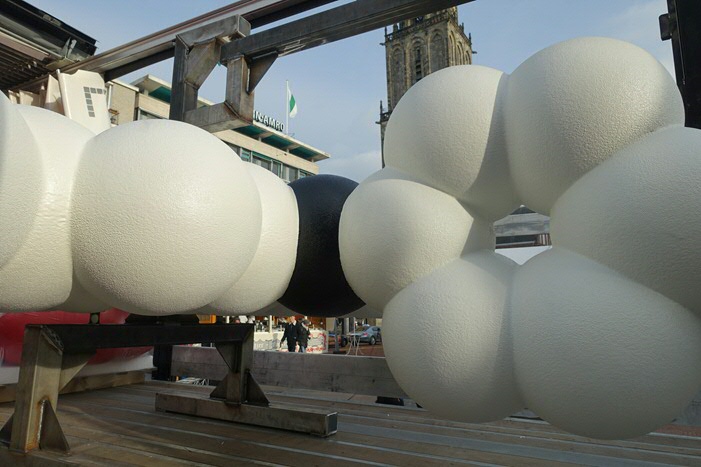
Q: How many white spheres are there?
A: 10